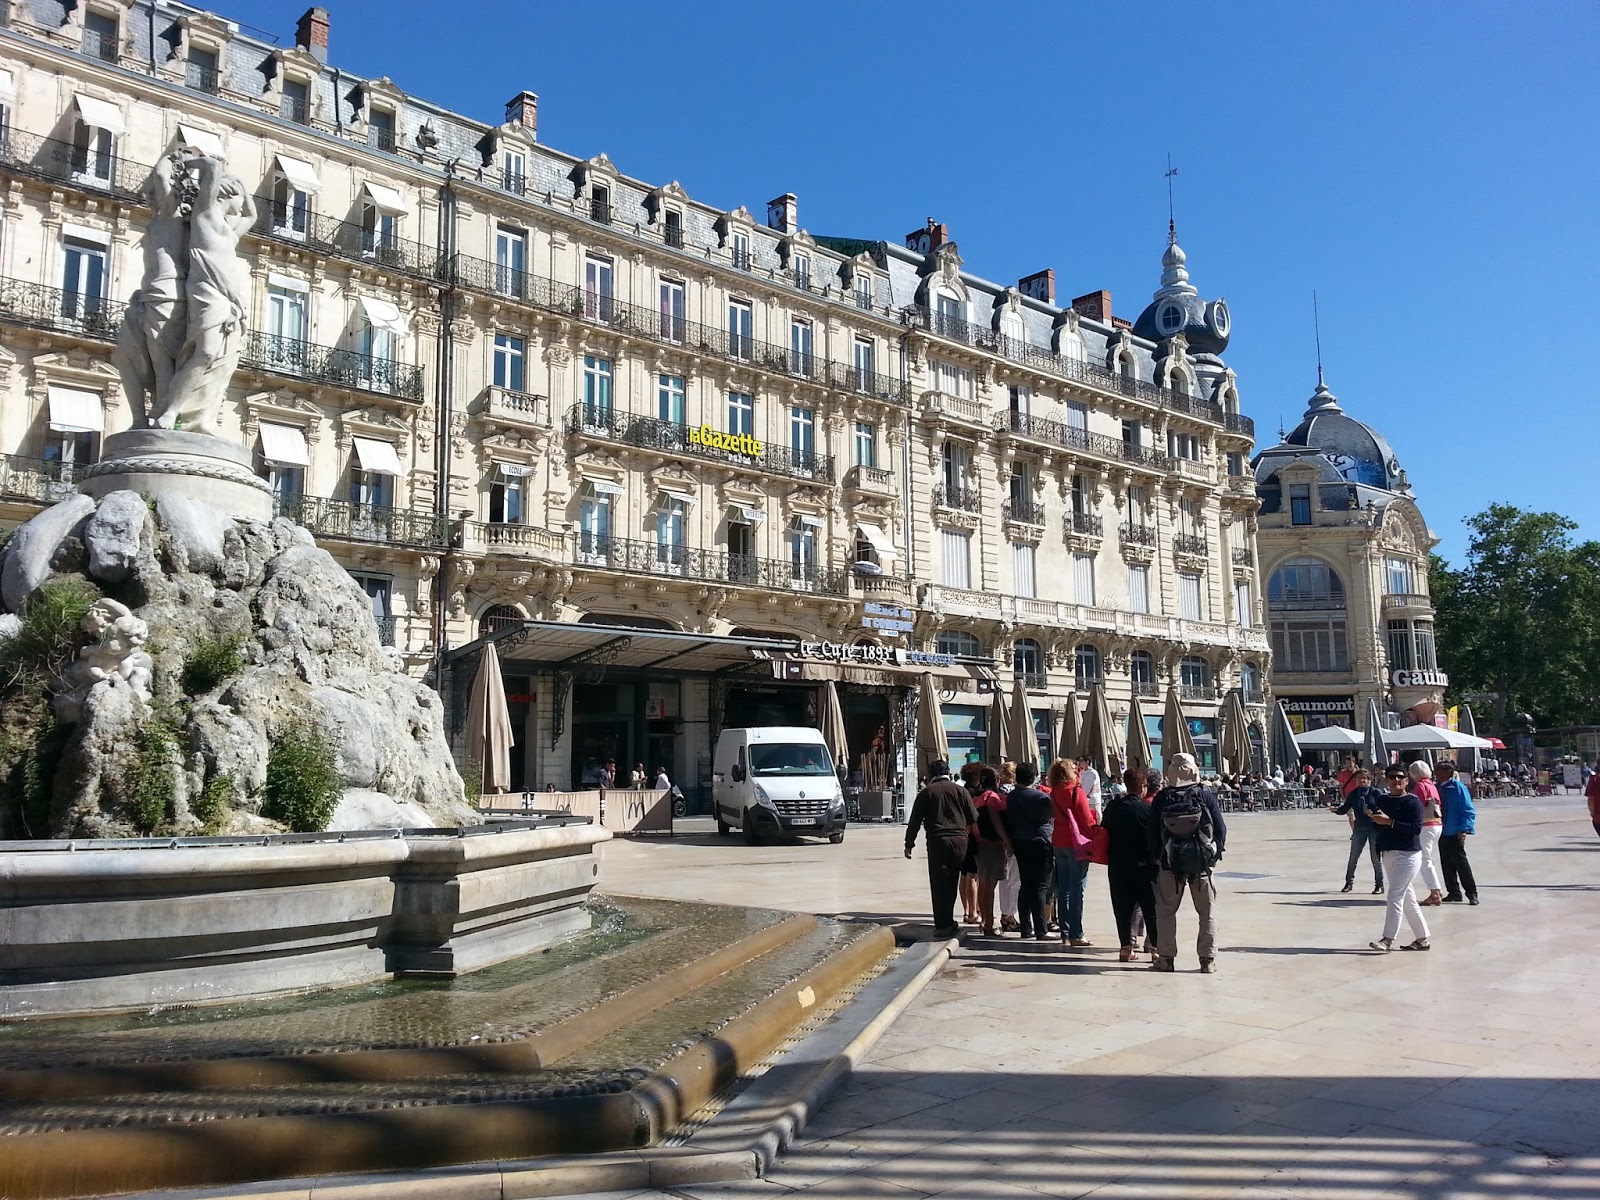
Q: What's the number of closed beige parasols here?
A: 10